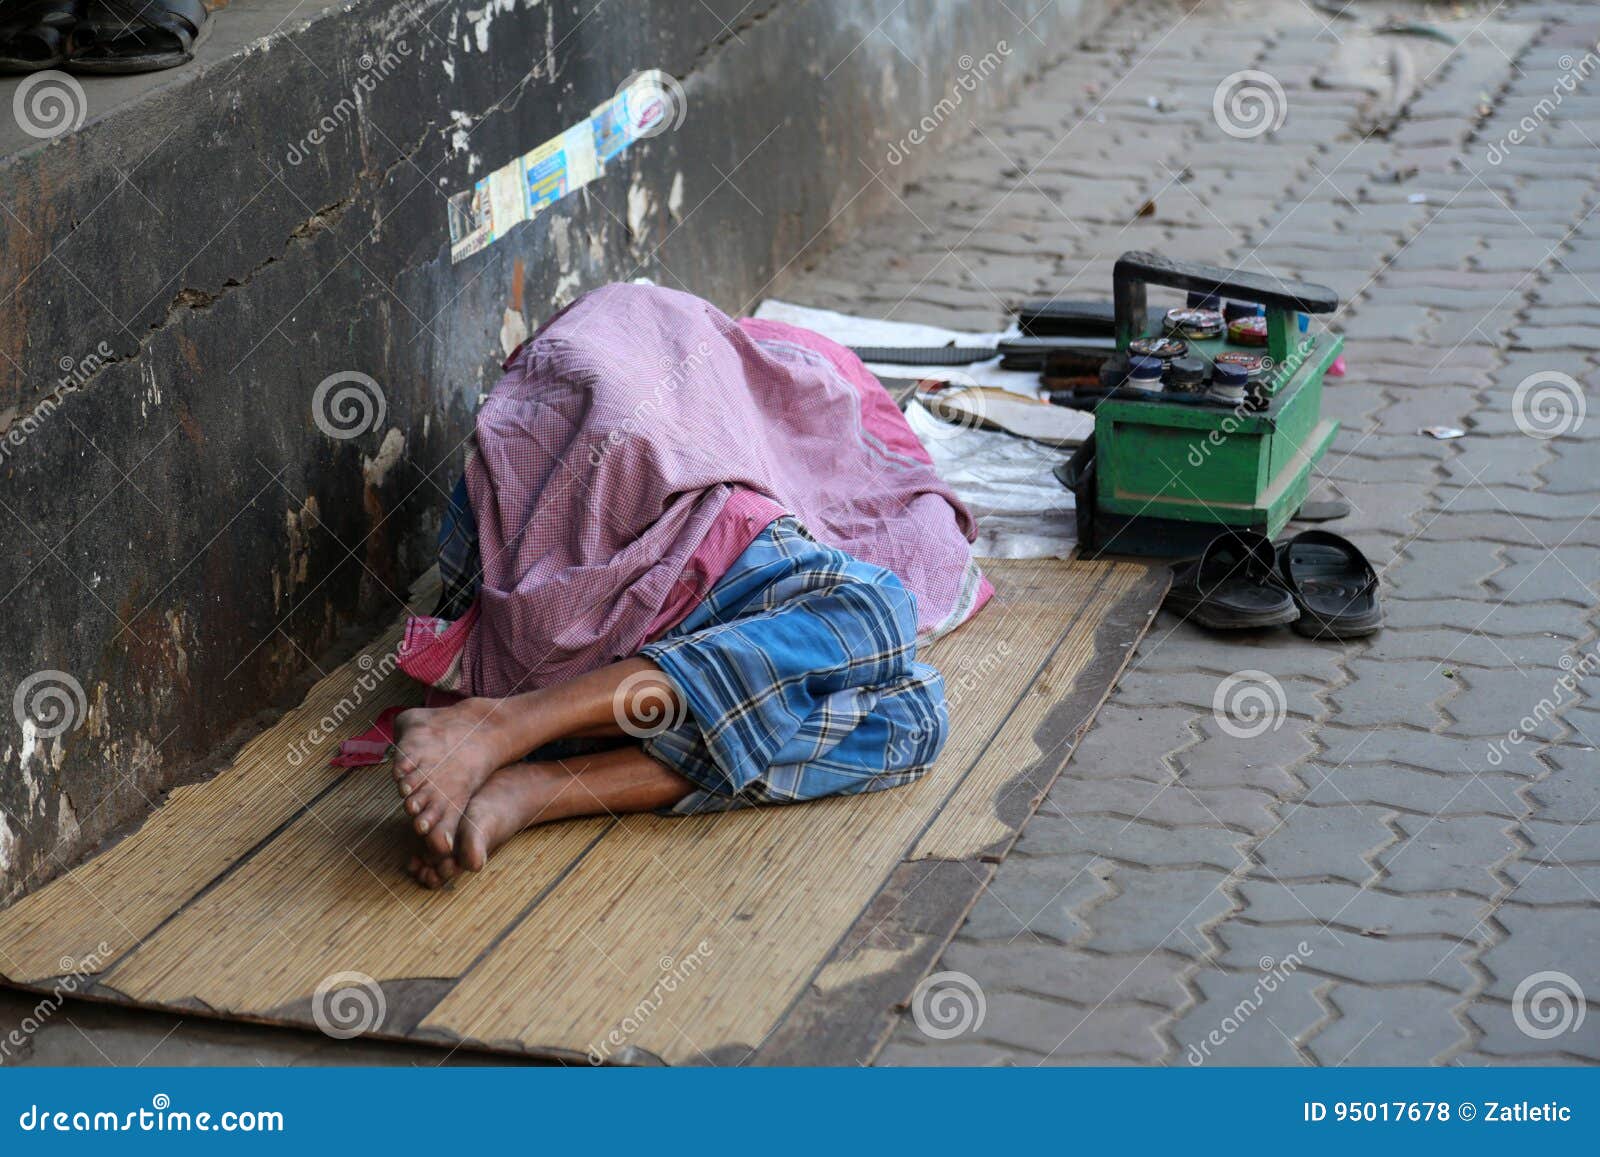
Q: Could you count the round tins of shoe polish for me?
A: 4